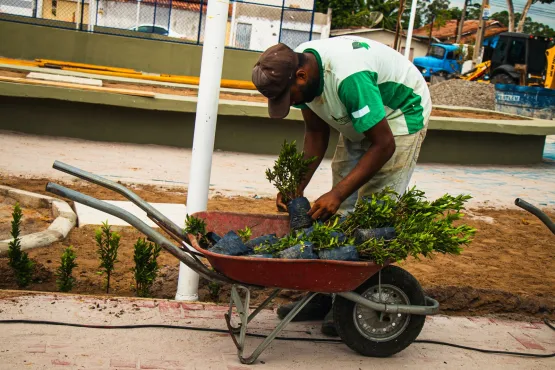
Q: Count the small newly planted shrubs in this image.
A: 4